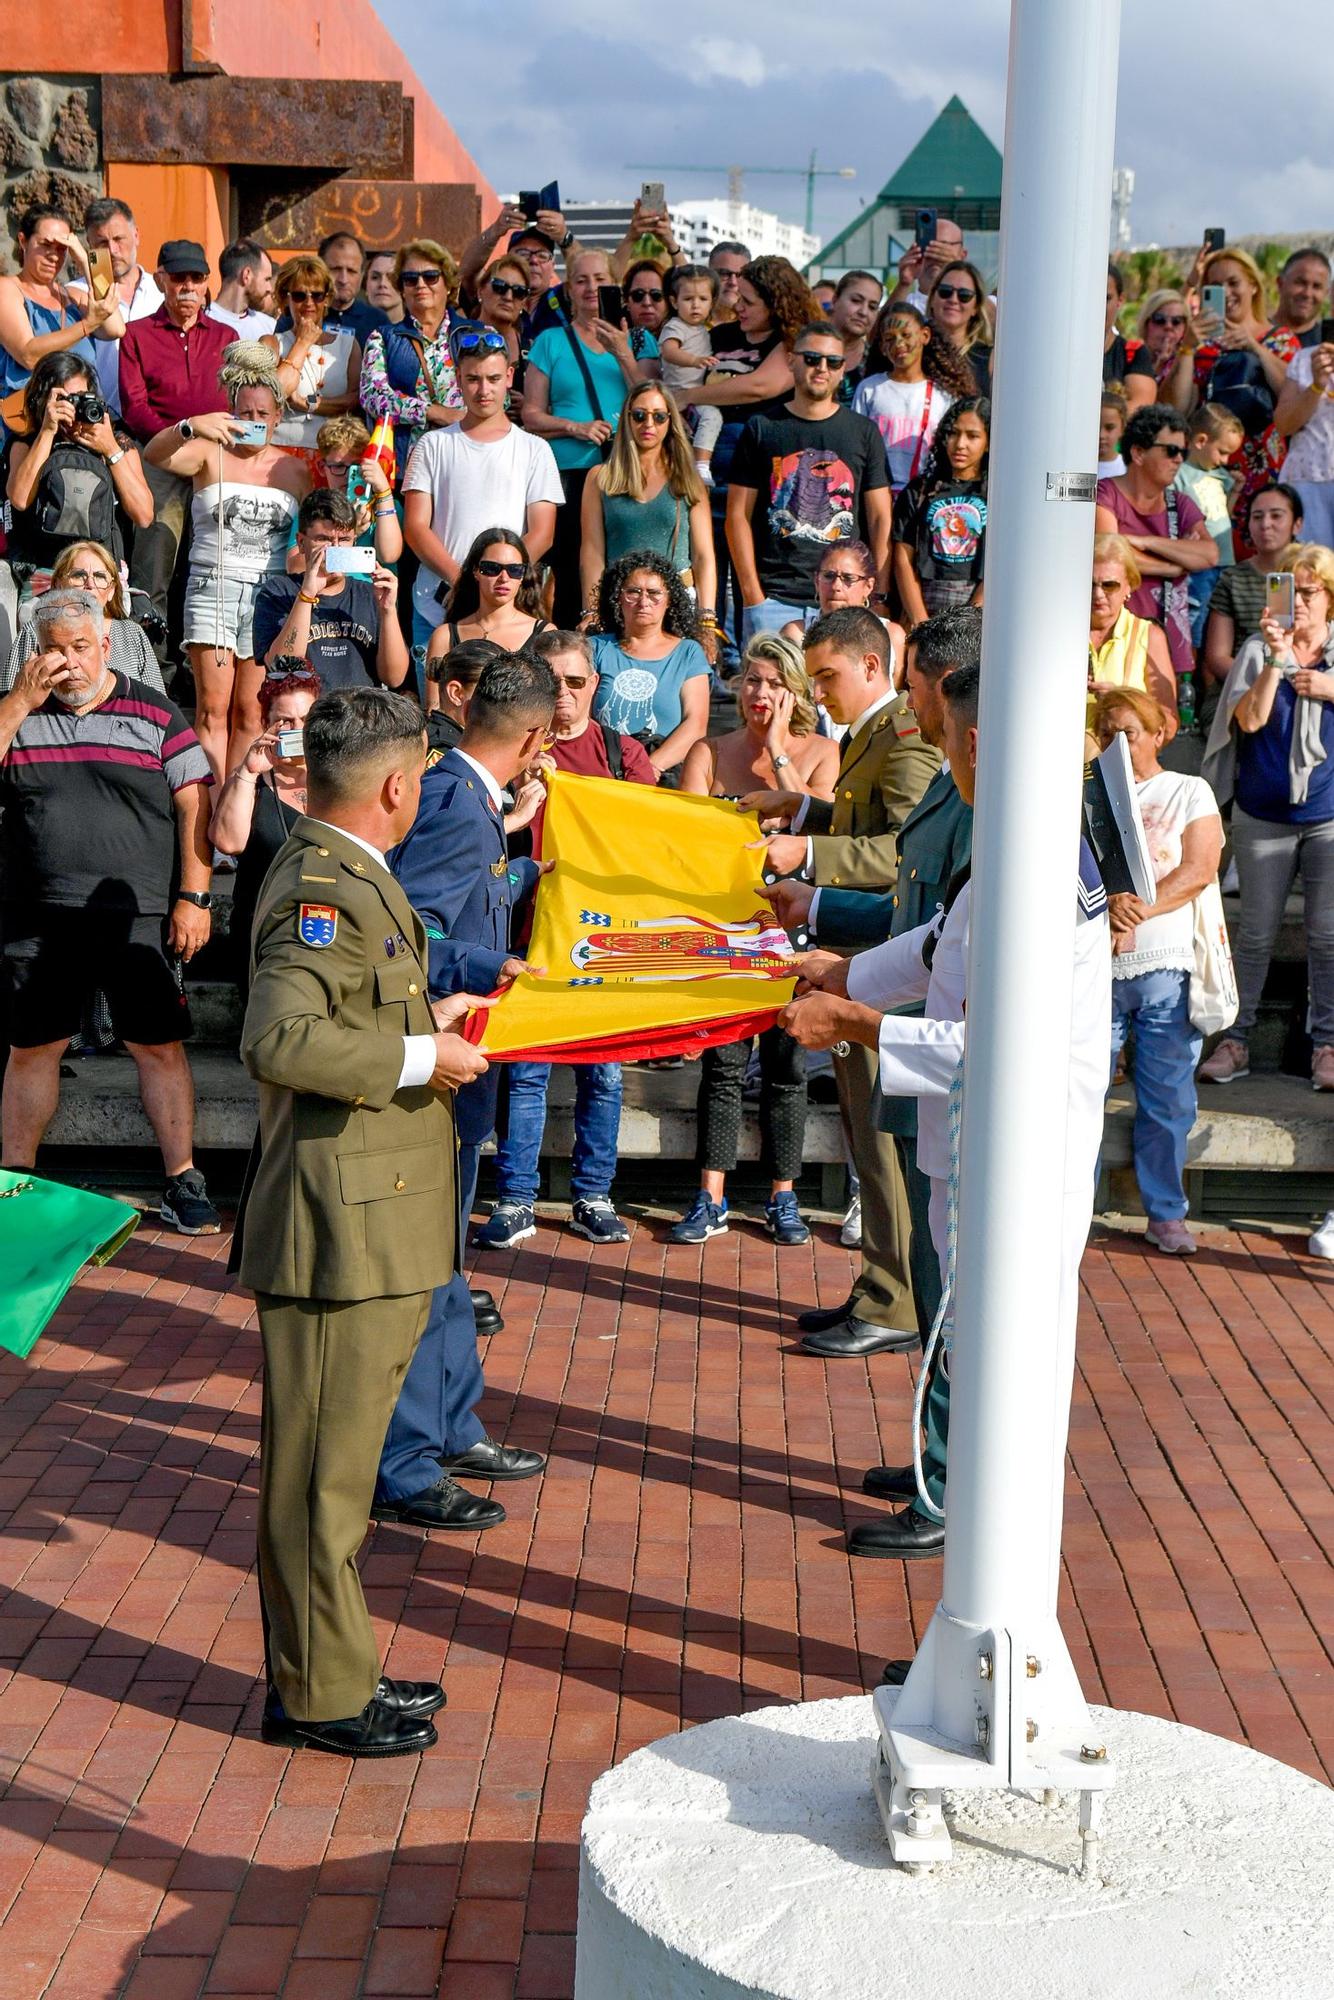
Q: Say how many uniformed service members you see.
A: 6